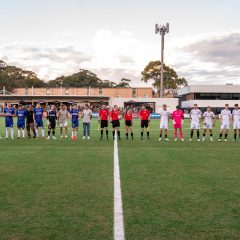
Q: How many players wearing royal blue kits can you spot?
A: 4